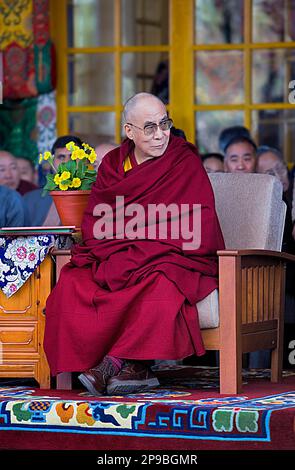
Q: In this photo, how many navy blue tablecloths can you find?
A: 1